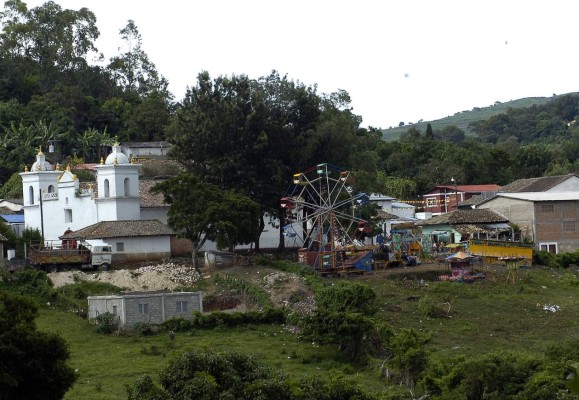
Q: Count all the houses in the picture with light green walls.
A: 1